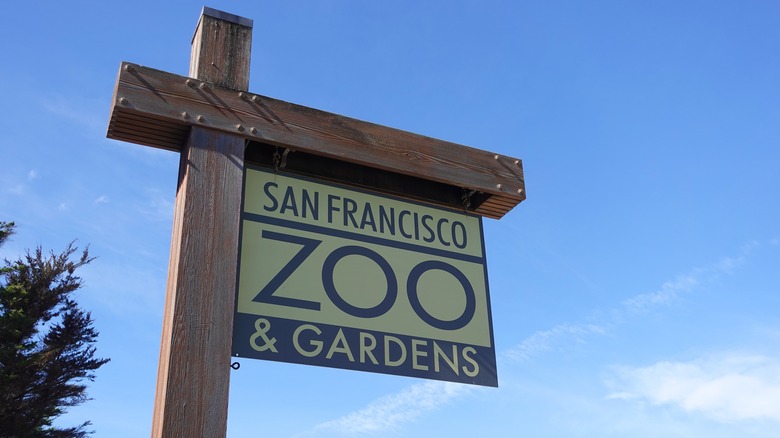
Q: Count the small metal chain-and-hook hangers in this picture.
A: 2